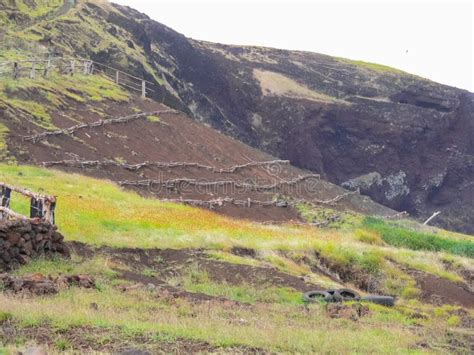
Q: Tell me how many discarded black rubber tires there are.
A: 3